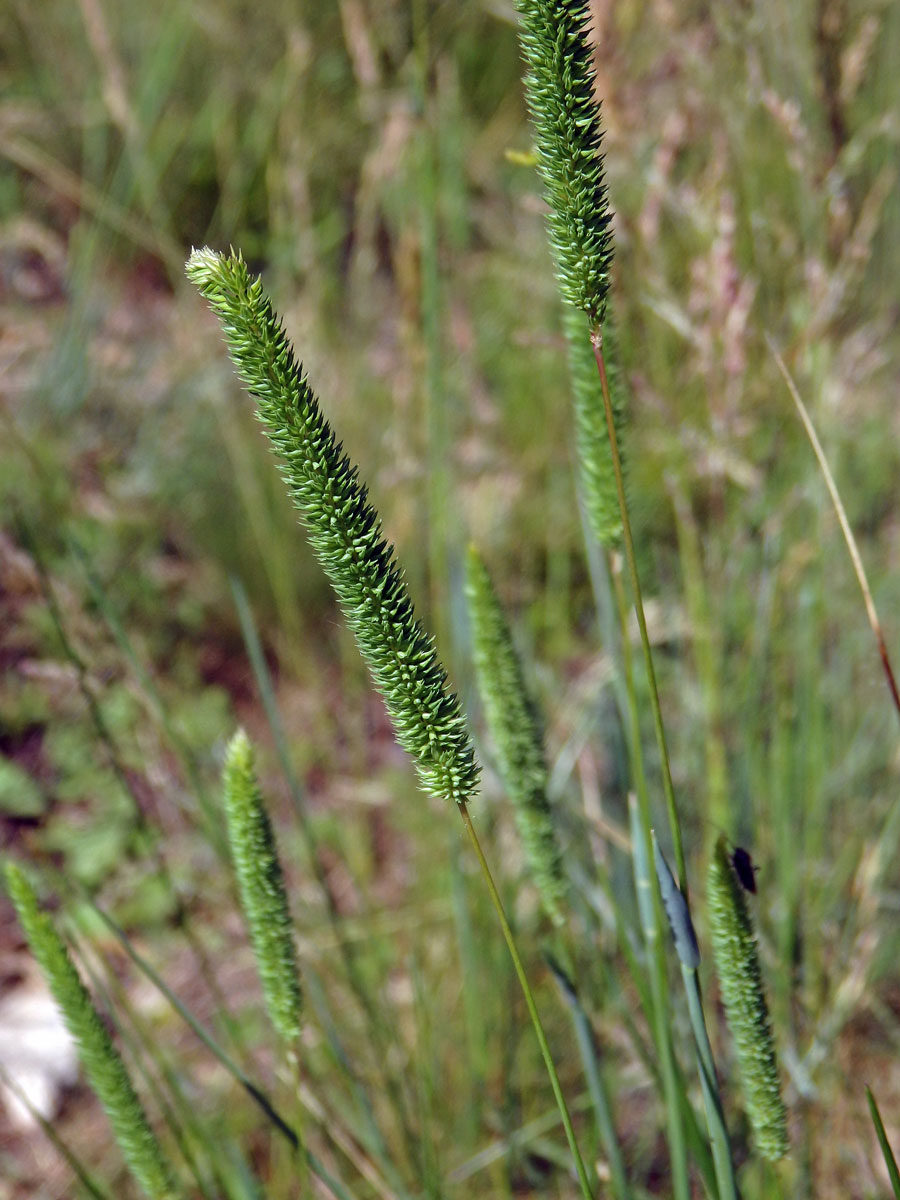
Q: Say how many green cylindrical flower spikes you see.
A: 7